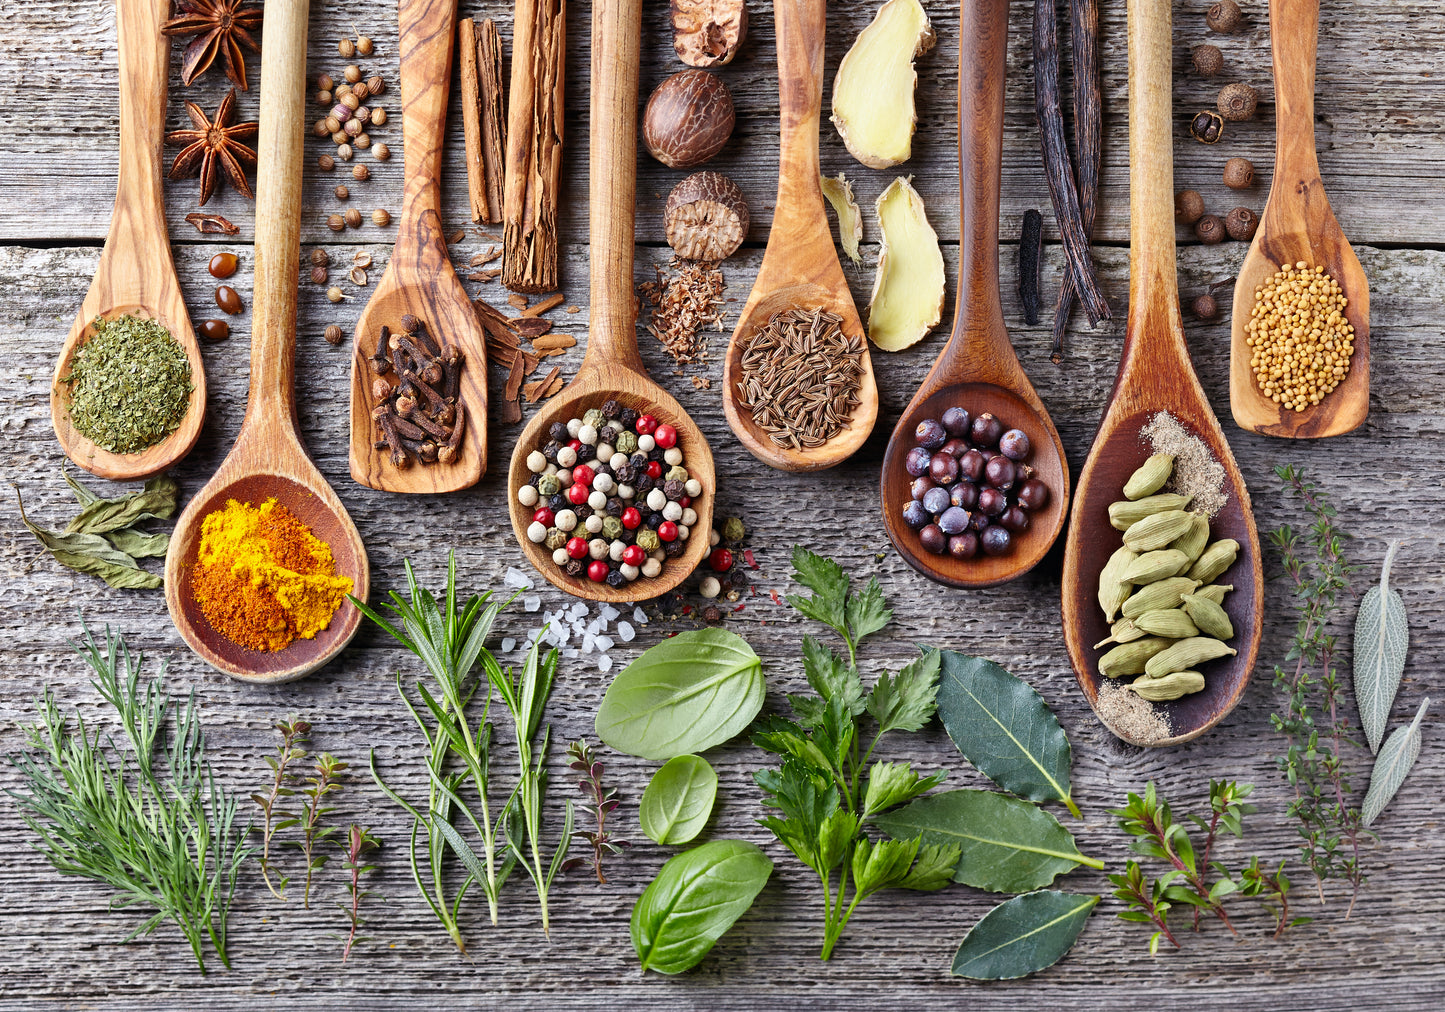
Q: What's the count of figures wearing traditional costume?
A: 0